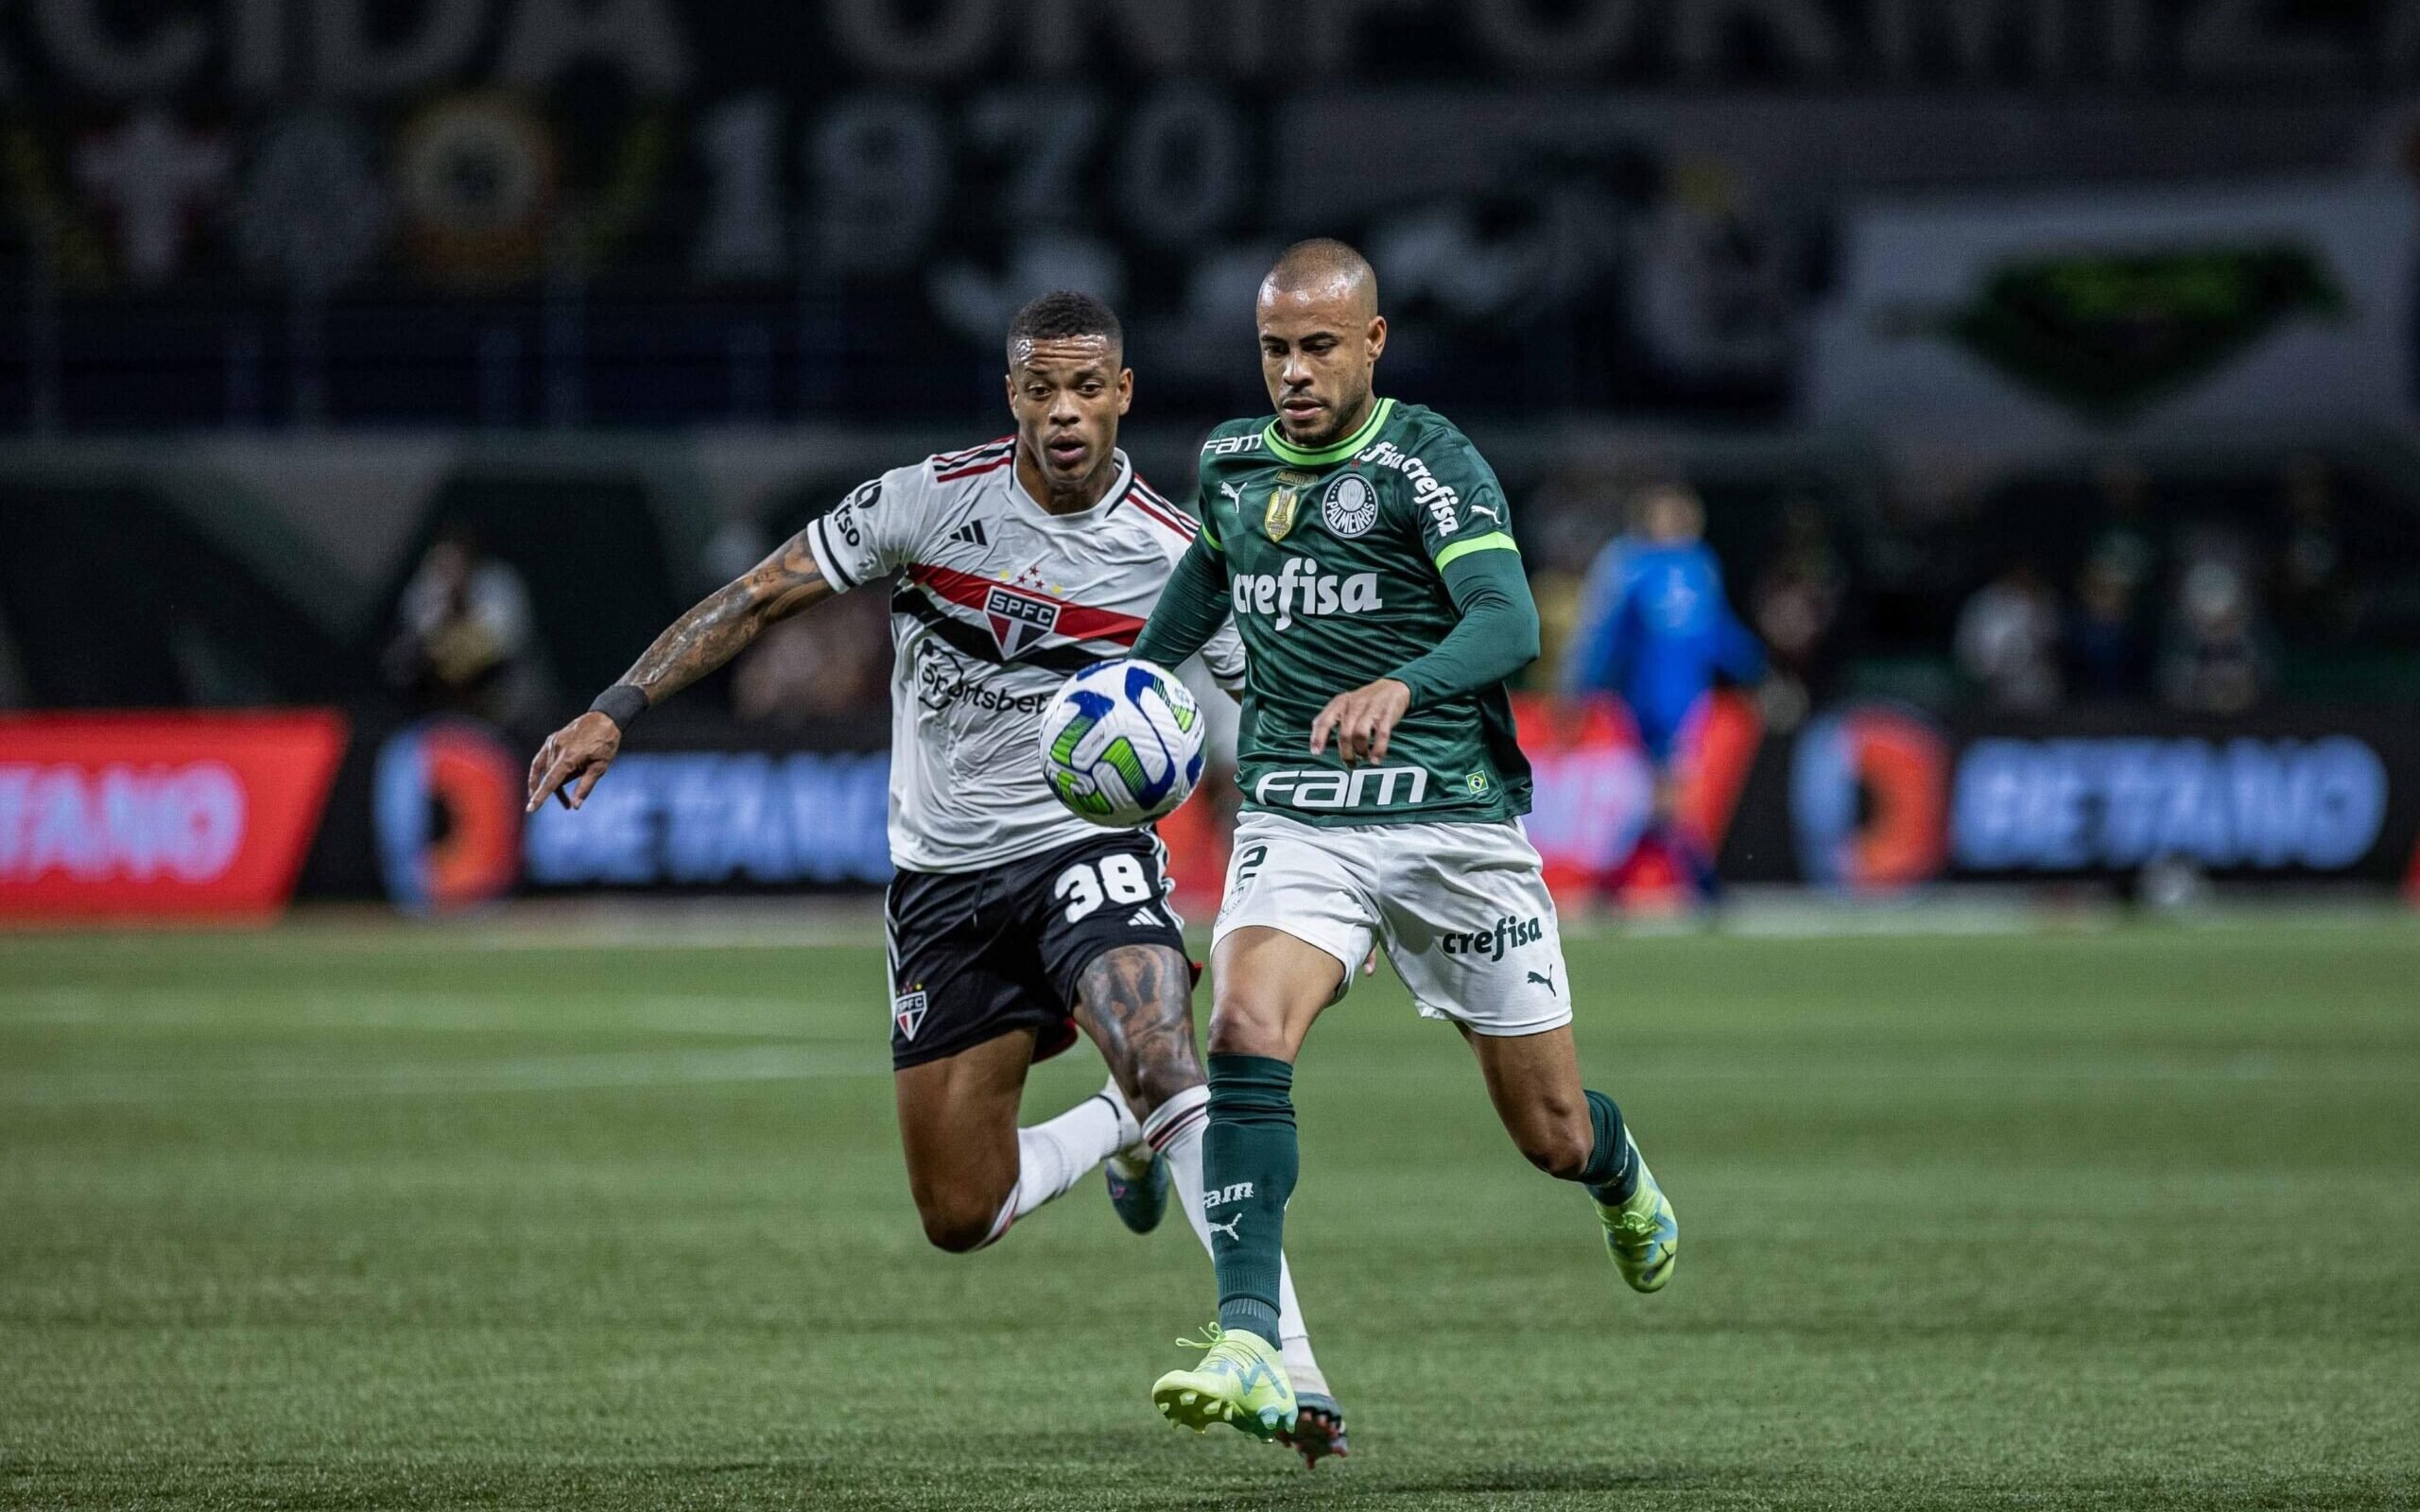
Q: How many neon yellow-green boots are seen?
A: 2